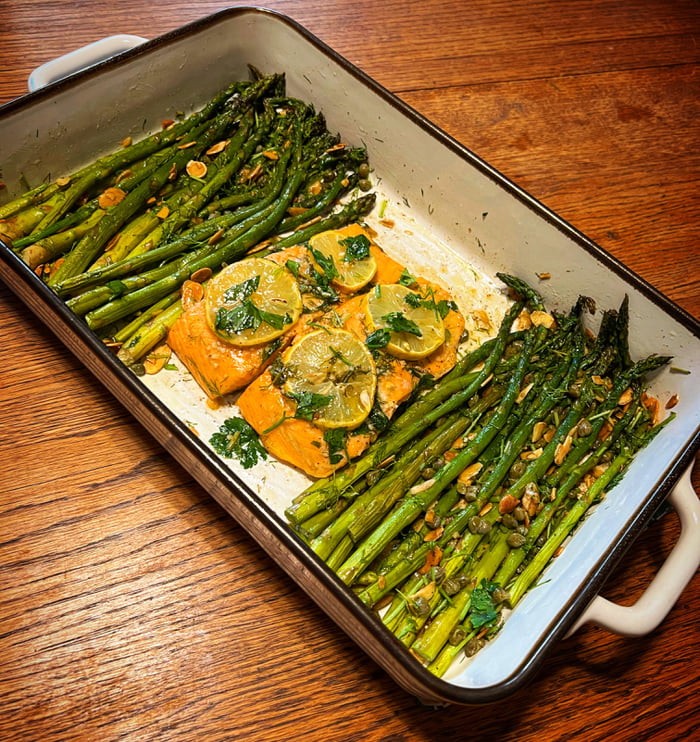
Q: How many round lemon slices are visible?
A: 4